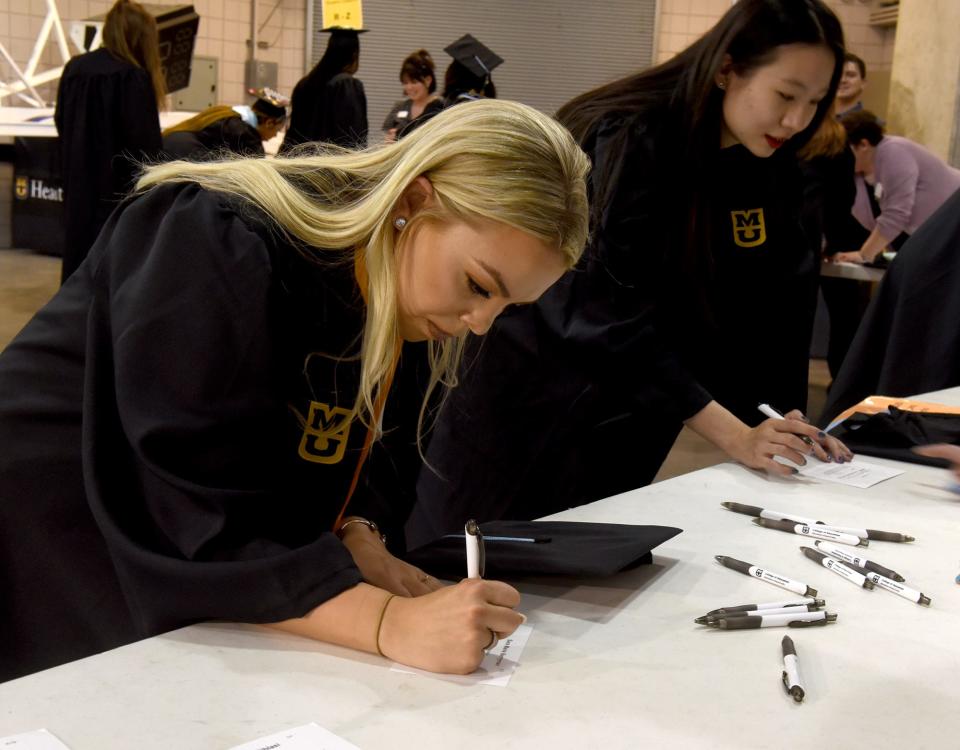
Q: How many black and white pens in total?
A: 13